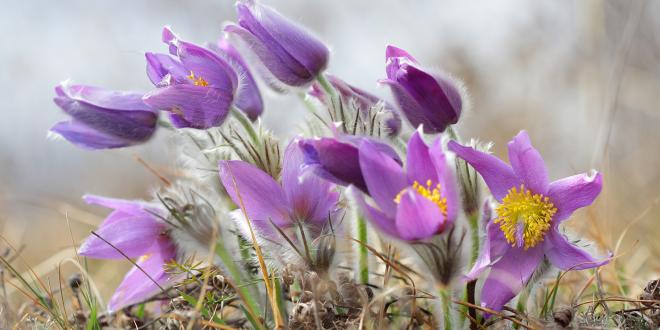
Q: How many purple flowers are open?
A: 5